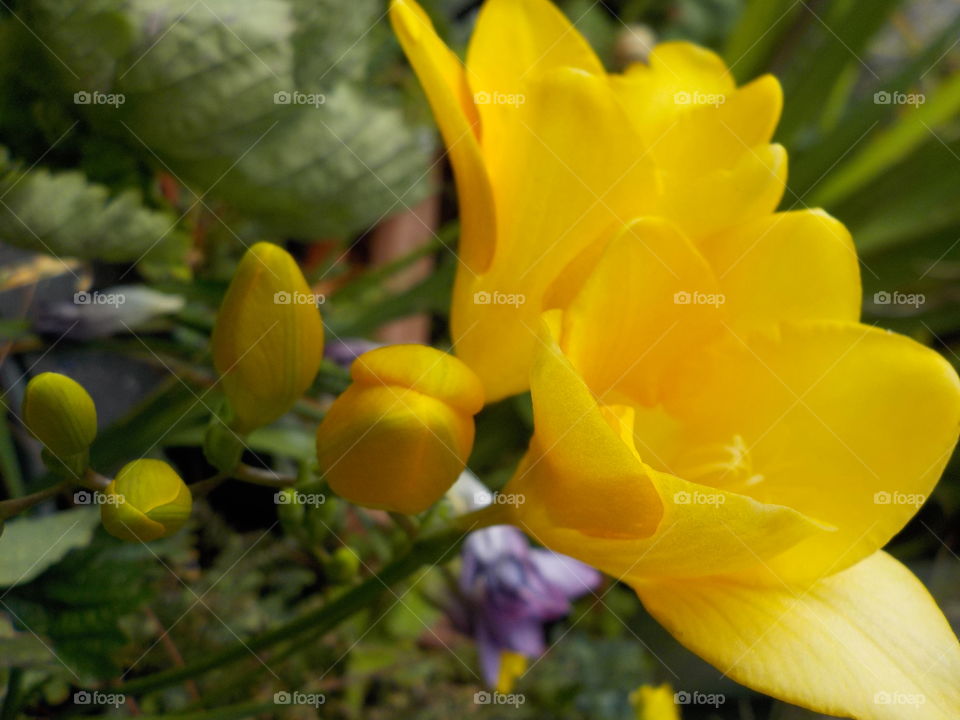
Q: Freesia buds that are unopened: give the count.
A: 4